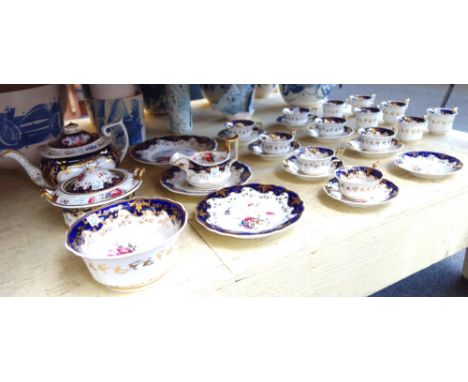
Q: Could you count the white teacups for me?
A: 13